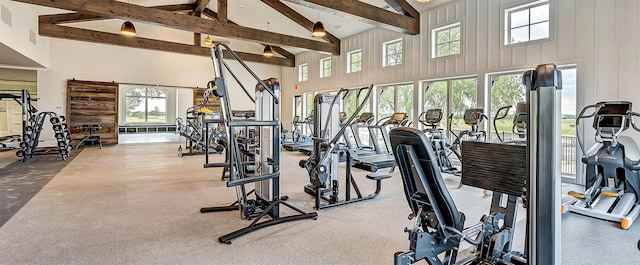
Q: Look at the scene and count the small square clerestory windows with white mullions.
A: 6